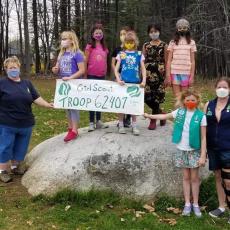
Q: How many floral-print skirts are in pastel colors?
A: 1